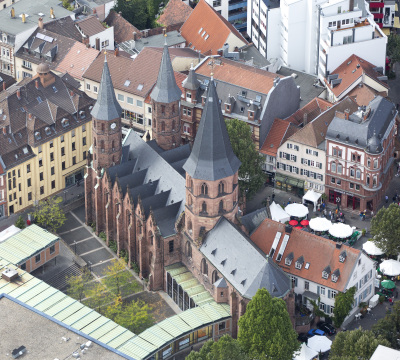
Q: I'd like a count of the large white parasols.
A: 6